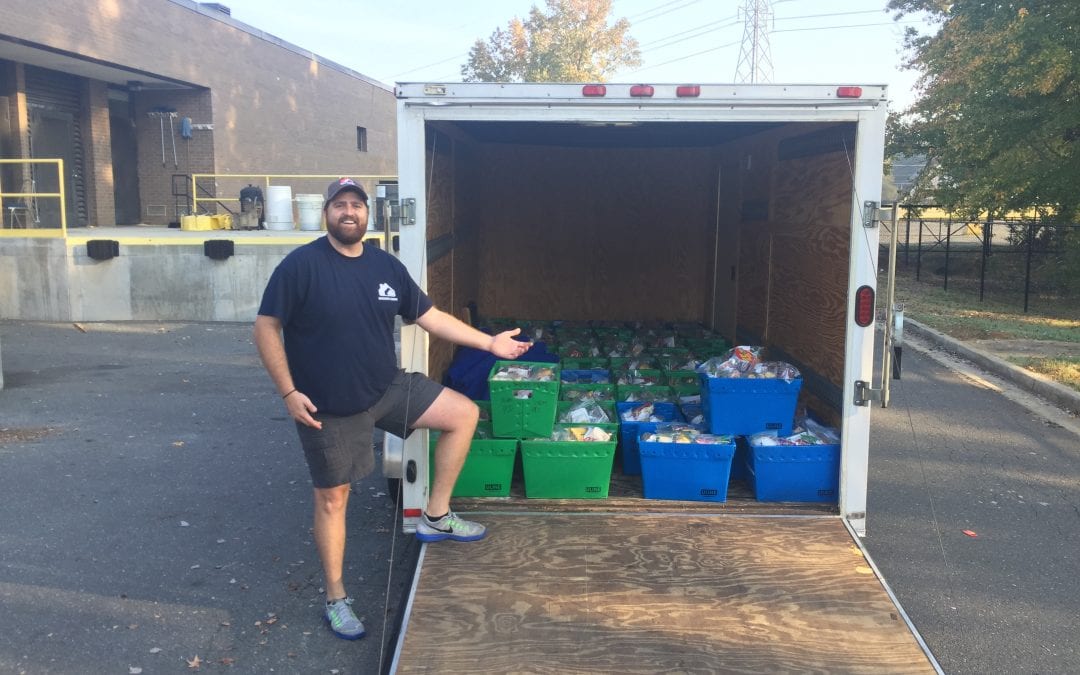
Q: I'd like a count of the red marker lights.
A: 4